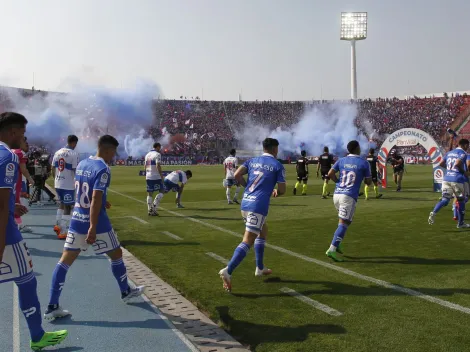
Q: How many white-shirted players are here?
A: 4